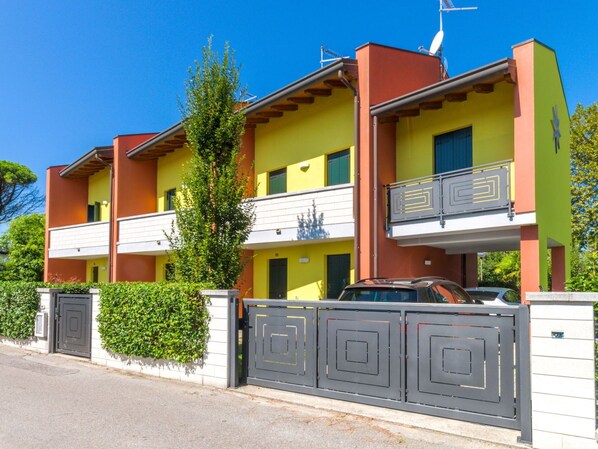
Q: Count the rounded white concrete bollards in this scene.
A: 0